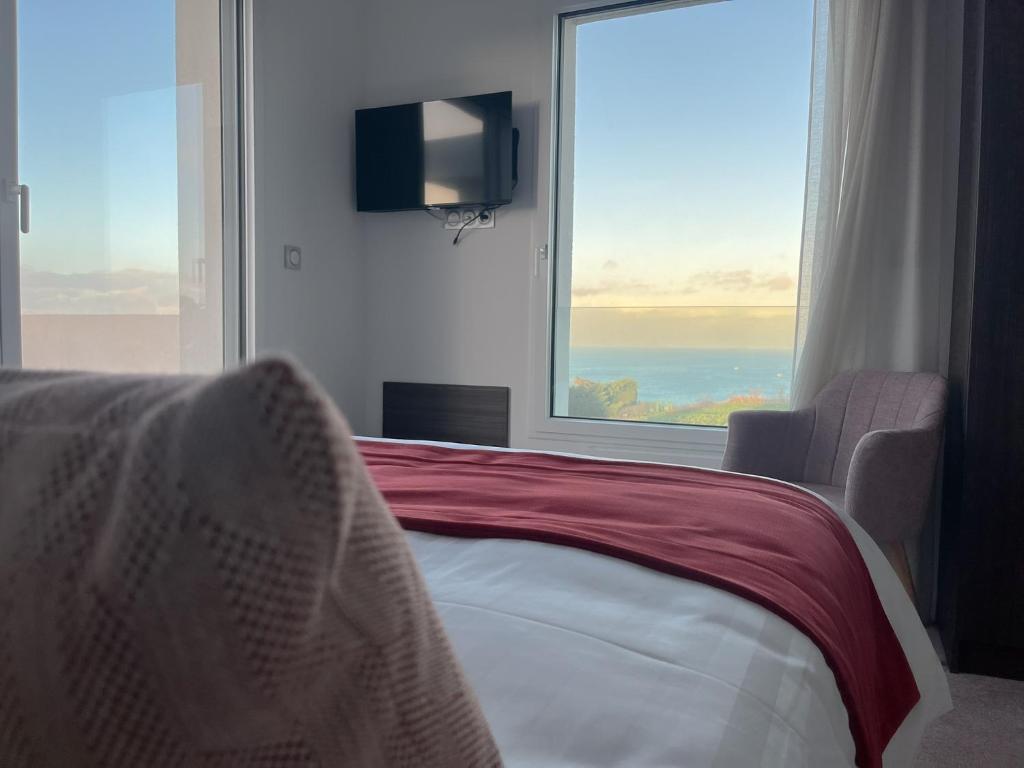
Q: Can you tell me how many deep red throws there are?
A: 1